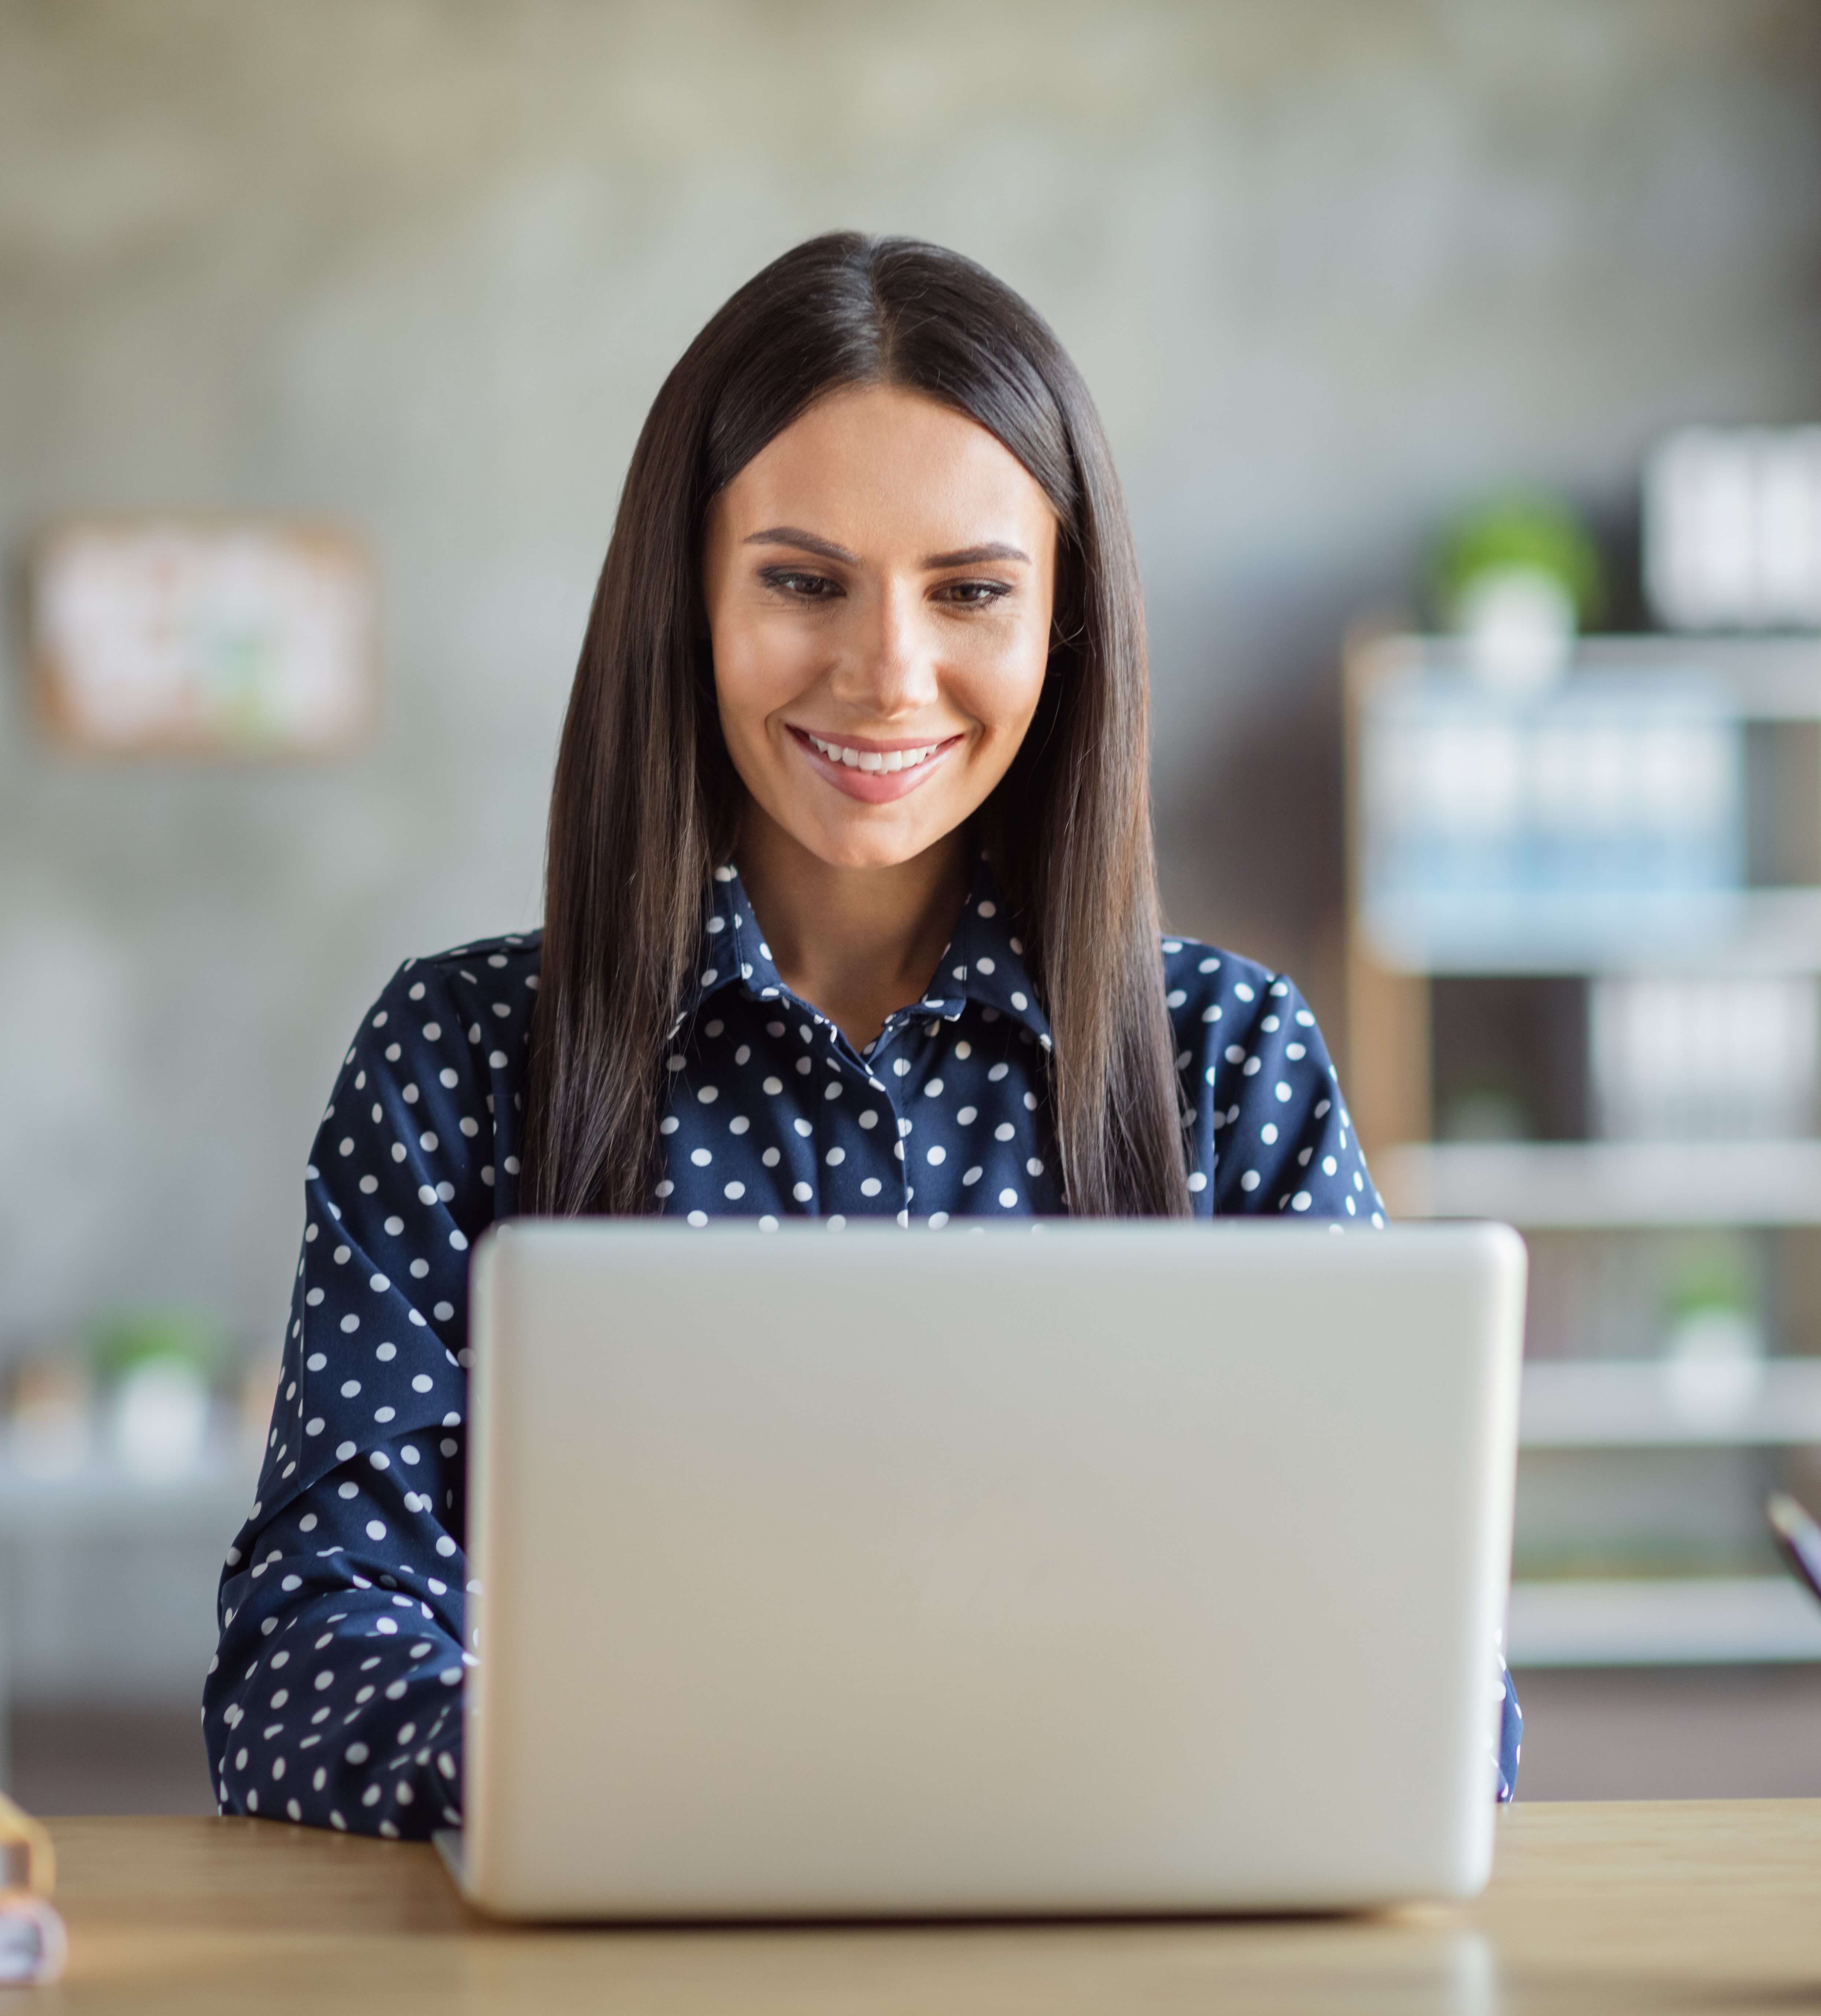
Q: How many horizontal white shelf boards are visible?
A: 5